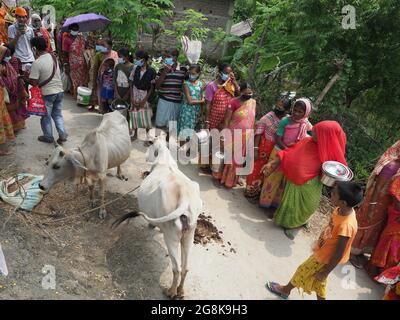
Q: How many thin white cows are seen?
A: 2